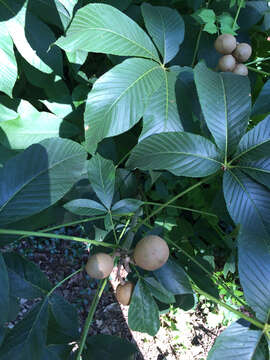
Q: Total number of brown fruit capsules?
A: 7